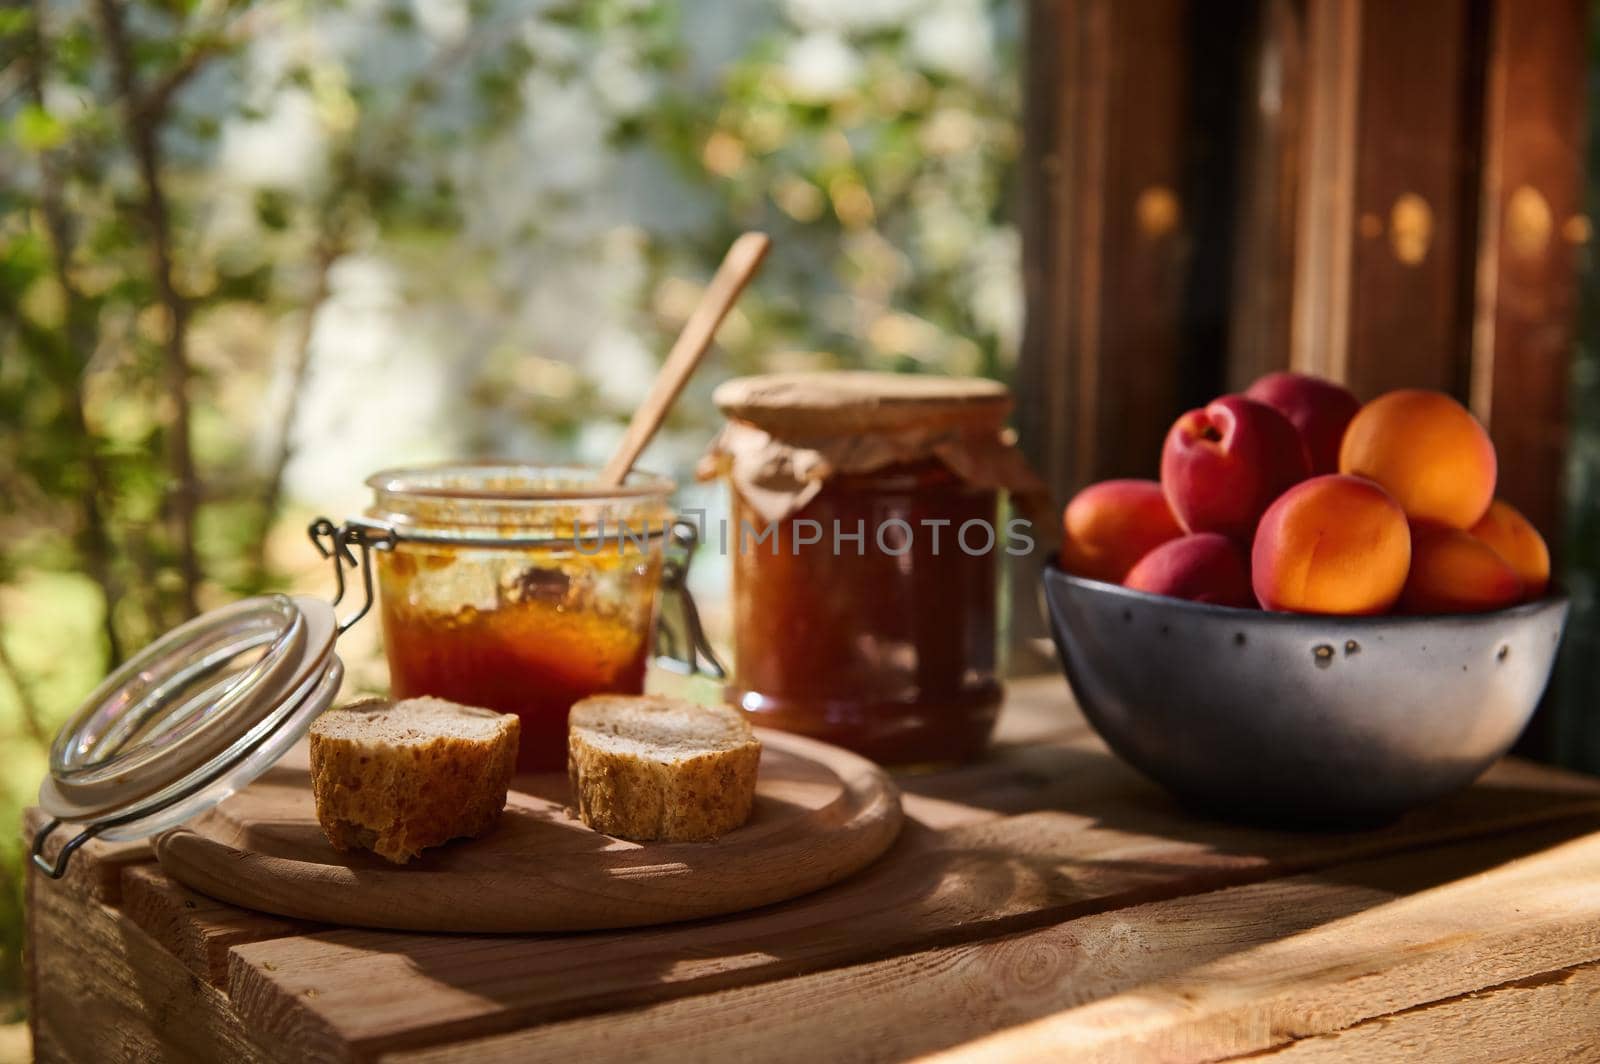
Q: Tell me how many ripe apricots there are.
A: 8